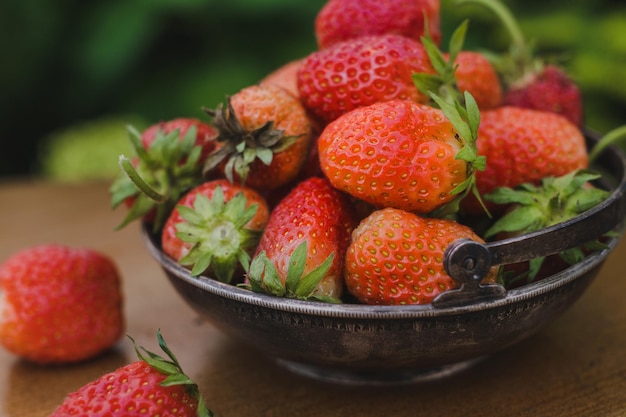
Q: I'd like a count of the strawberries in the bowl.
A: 13